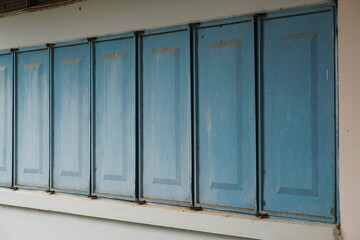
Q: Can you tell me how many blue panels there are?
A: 7